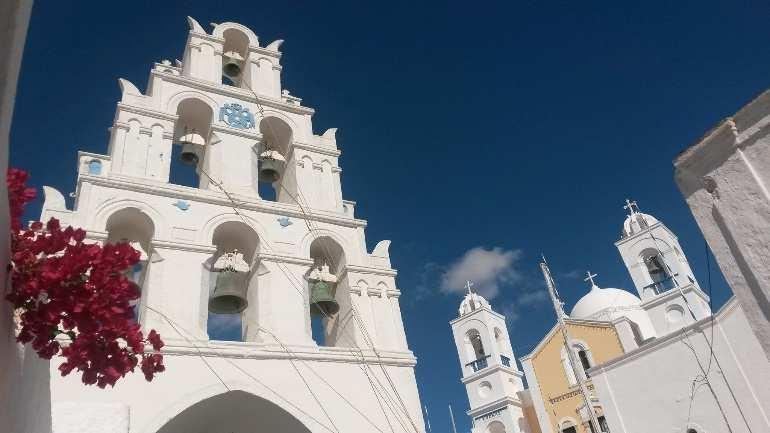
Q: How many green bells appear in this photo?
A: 5